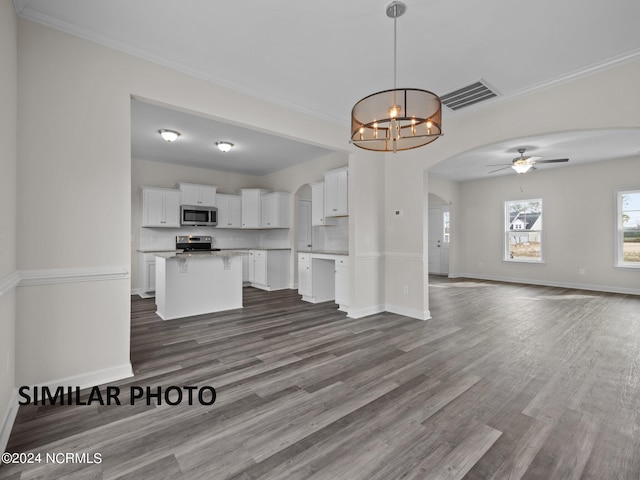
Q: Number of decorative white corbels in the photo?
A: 2